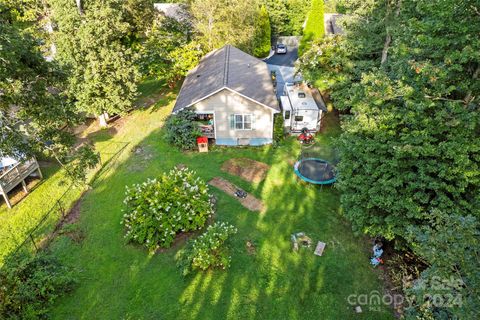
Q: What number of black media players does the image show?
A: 0